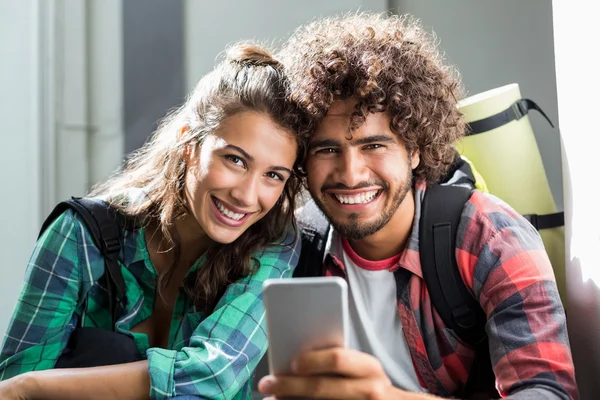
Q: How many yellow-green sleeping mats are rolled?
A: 1